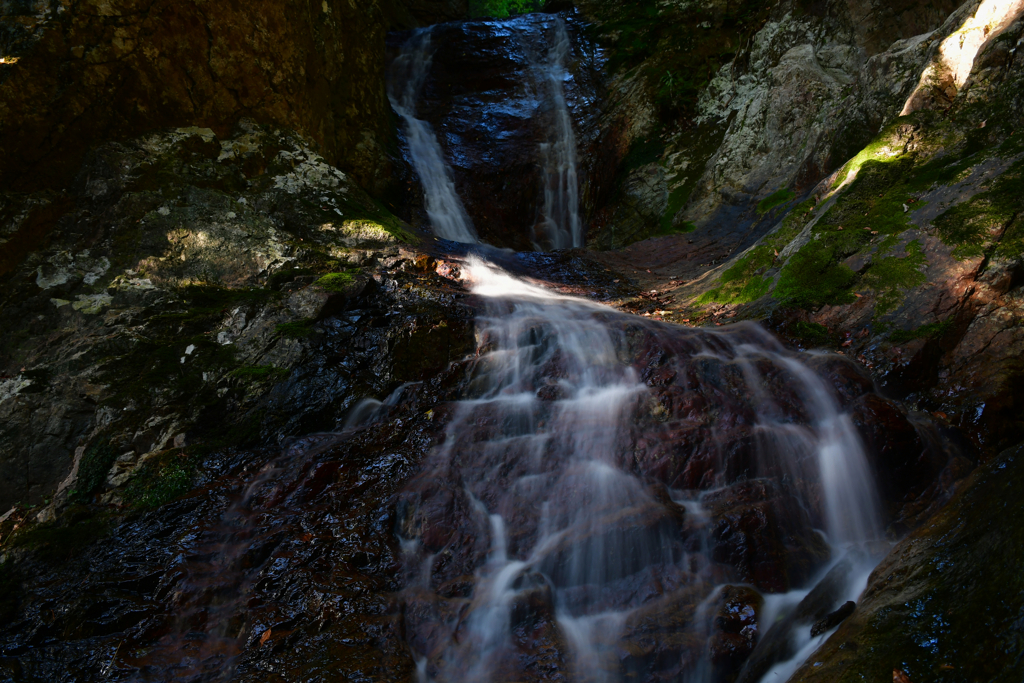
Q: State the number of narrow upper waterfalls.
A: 2